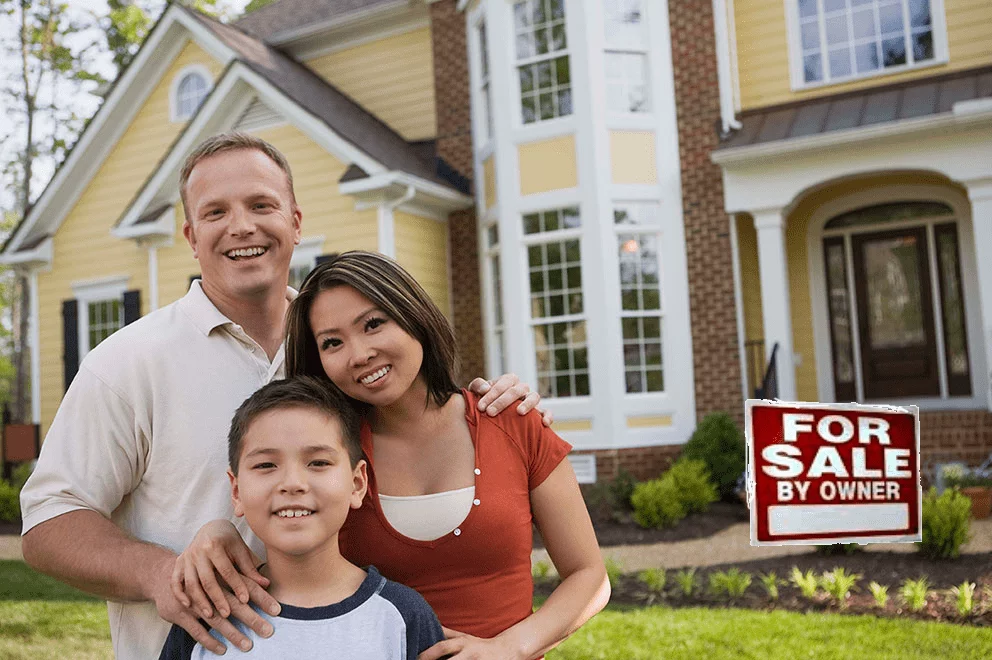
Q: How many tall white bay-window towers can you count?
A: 1